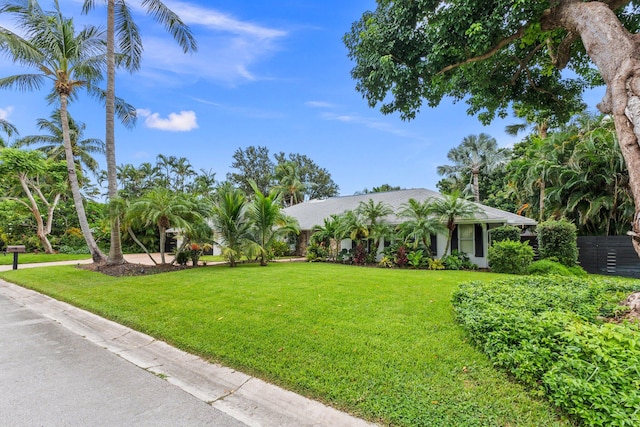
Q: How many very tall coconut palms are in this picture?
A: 2